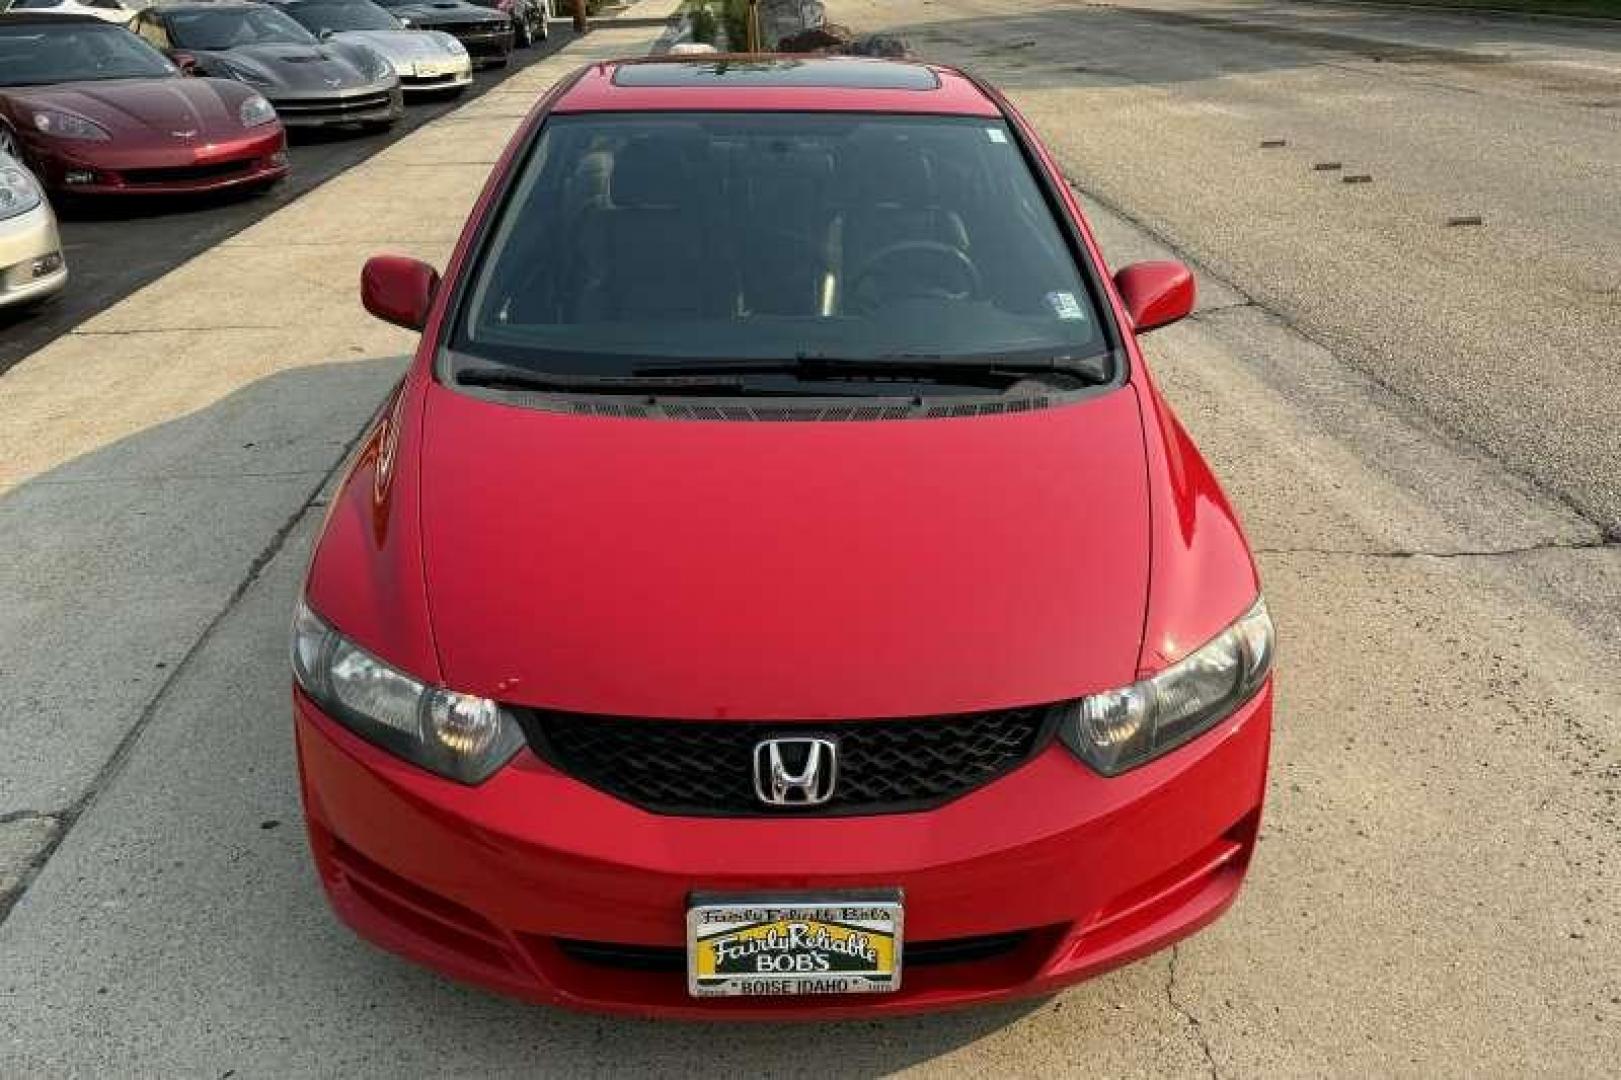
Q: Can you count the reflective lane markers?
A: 4